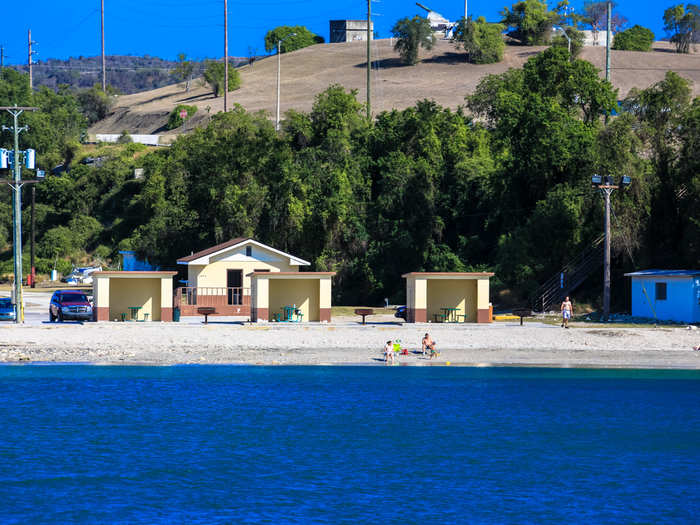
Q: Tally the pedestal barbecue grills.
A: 3